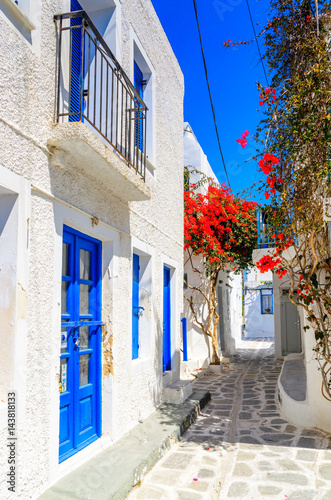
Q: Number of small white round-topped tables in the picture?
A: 0